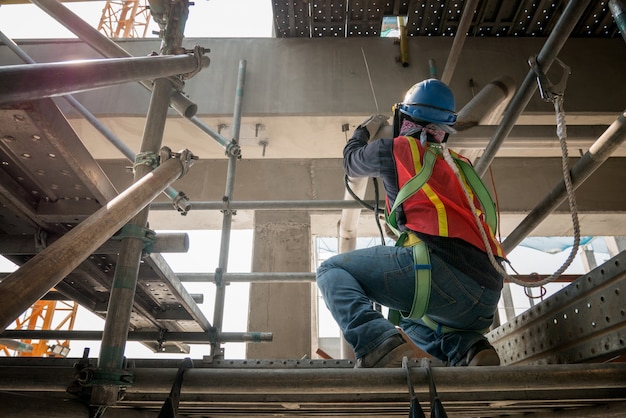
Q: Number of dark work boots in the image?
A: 2